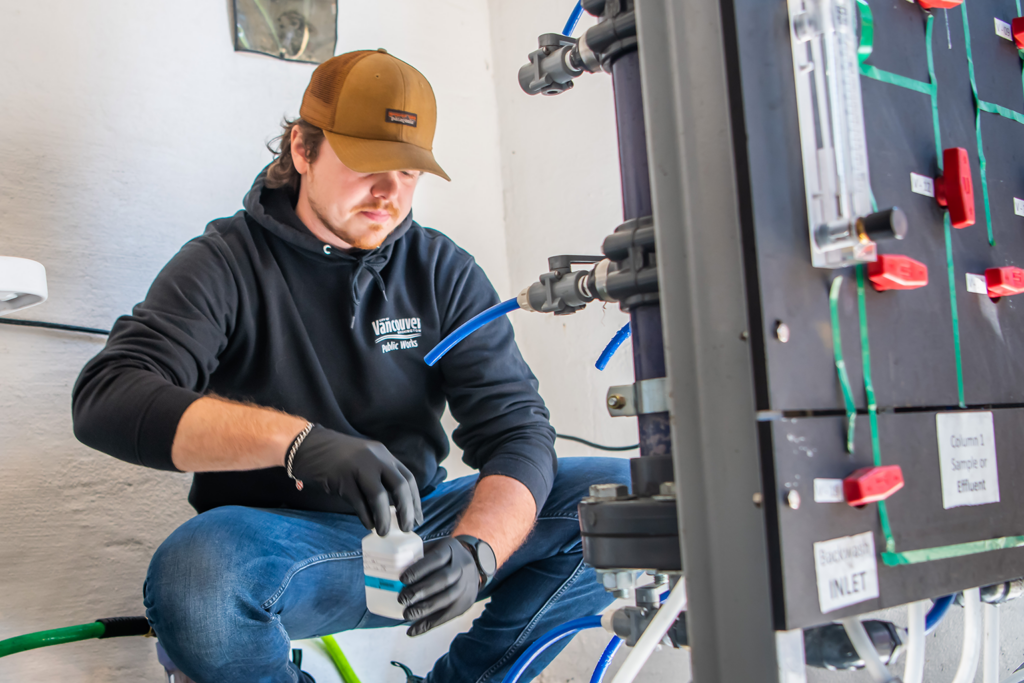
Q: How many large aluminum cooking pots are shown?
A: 0